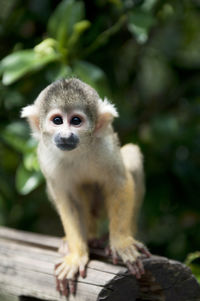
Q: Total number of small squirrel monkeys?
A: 1